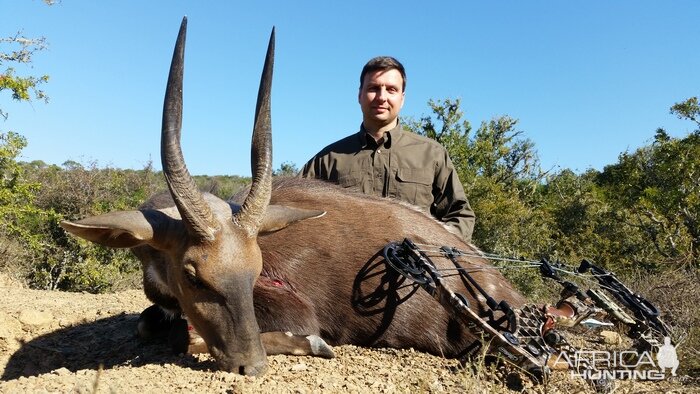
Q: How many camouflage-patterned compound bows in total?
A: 1